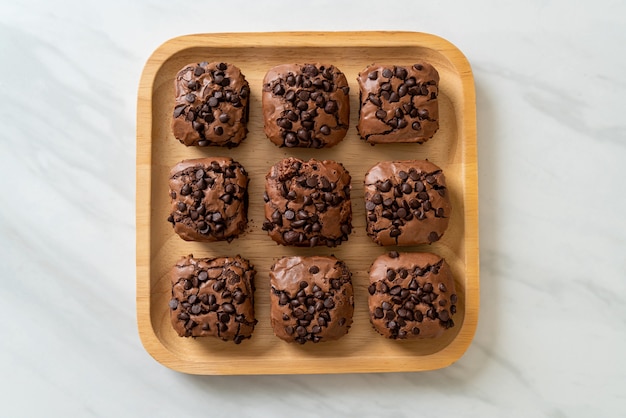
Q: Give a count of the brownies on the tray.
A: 9